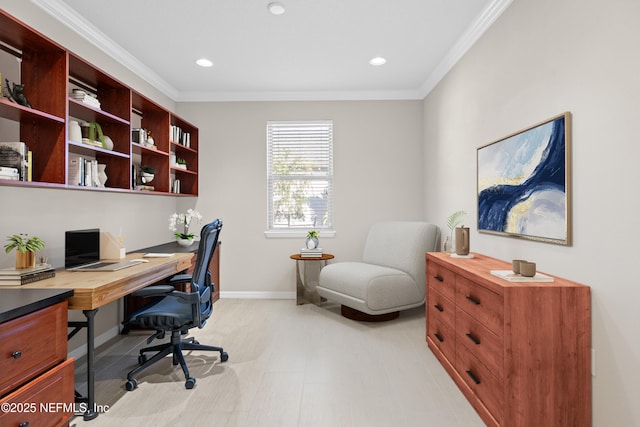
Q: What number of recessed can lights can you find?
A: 2